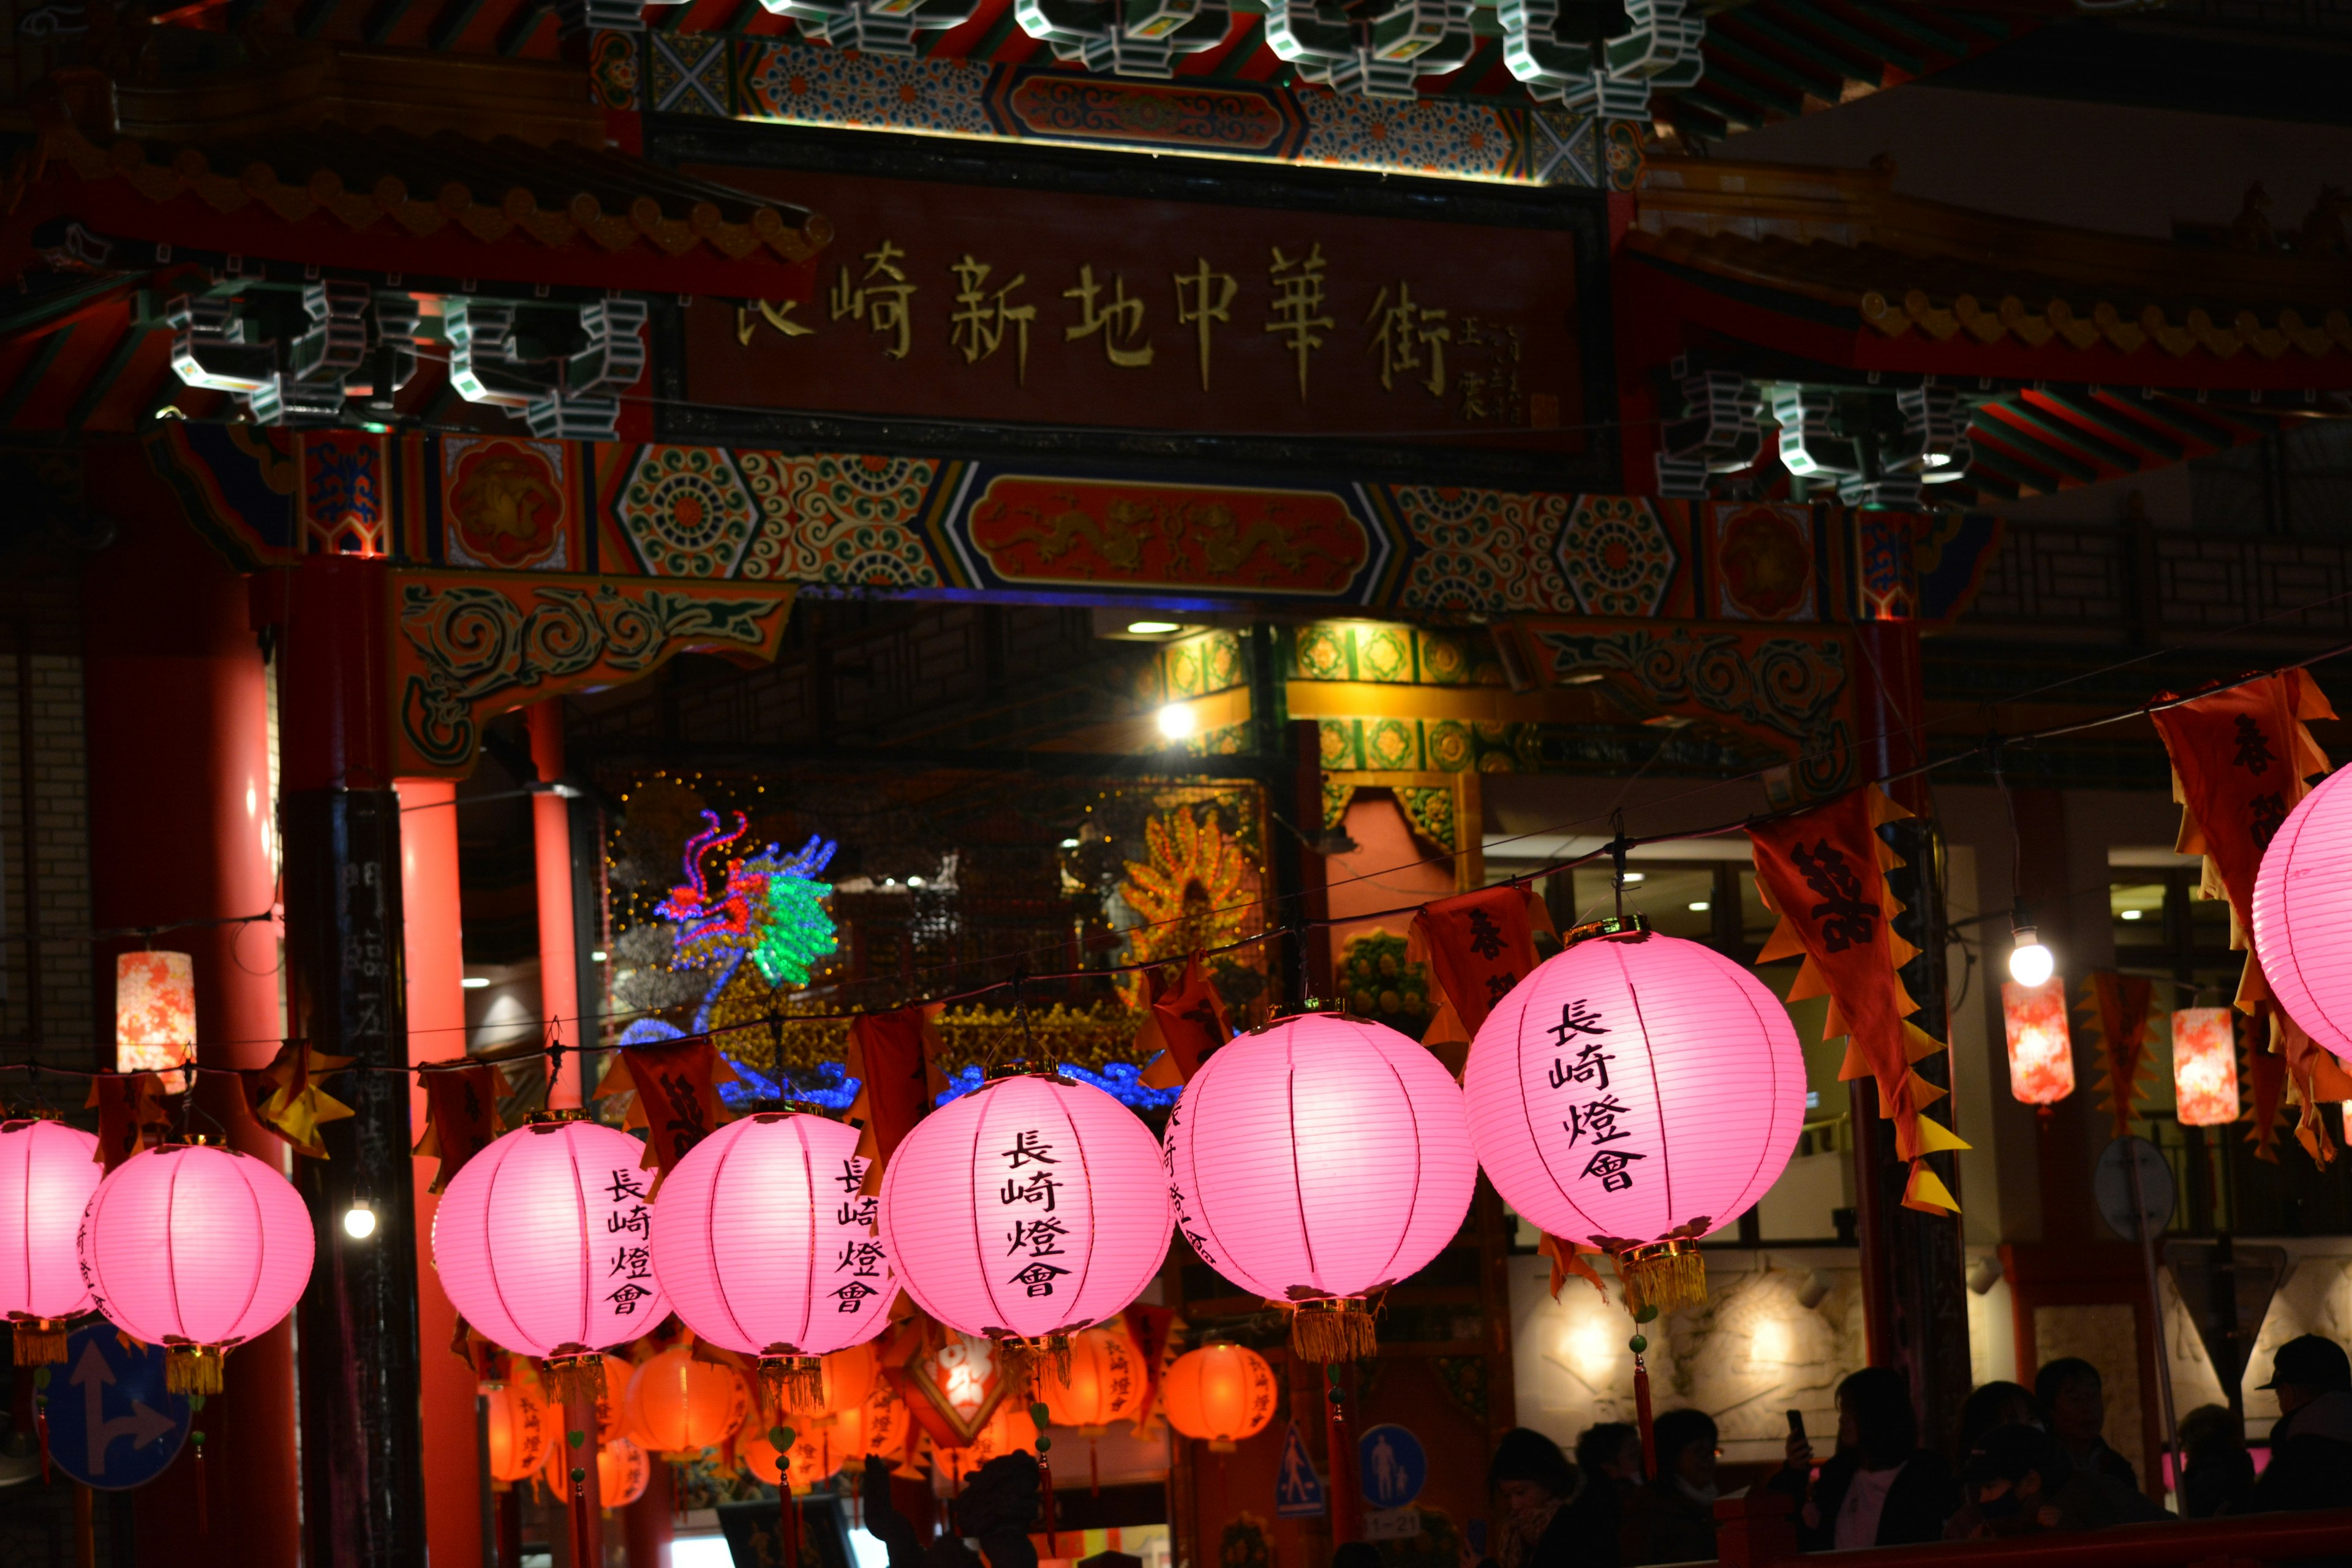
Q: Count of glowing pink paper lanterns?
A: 8